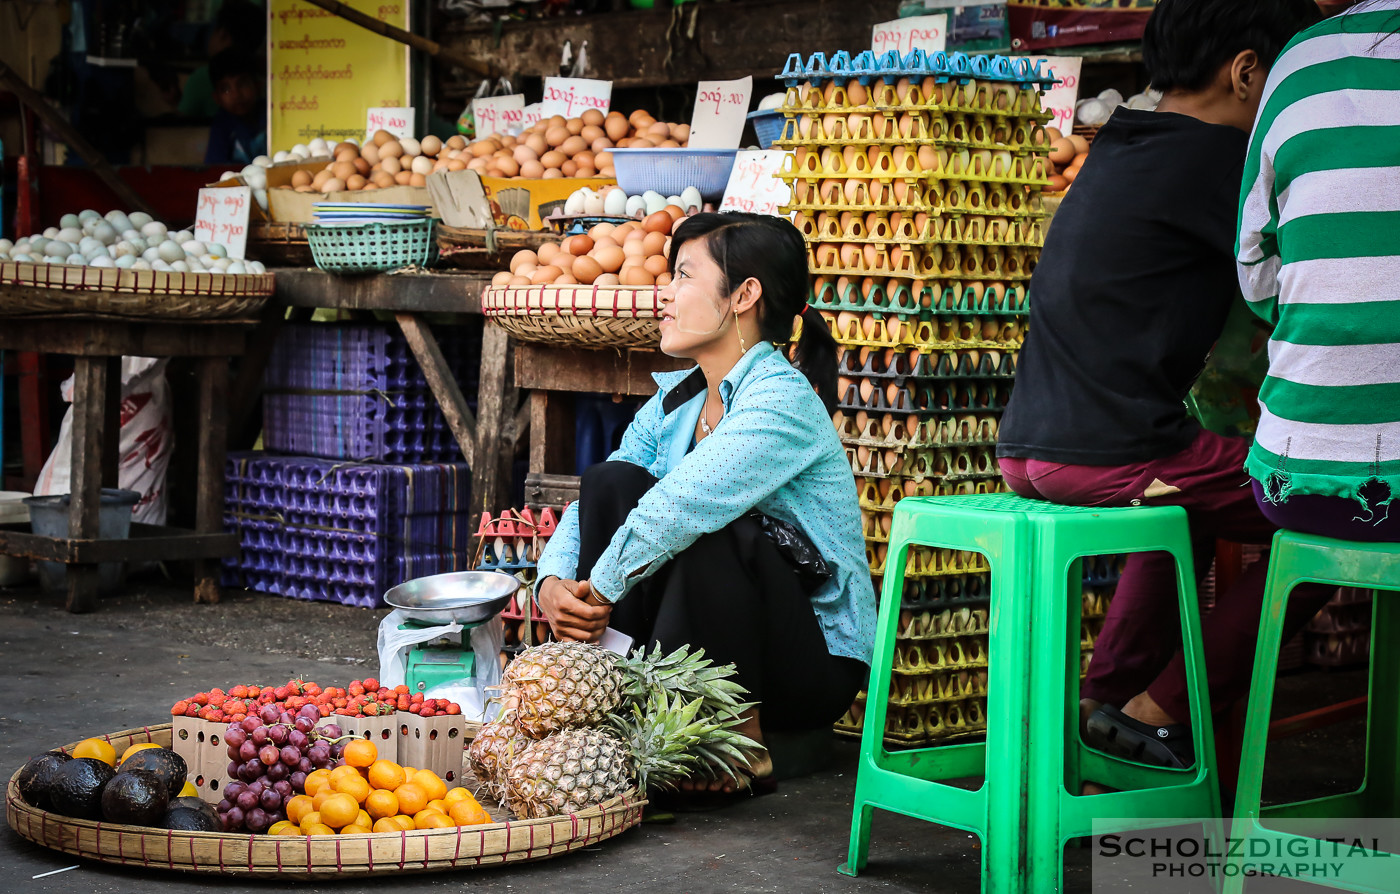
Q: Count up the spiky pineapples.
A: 3